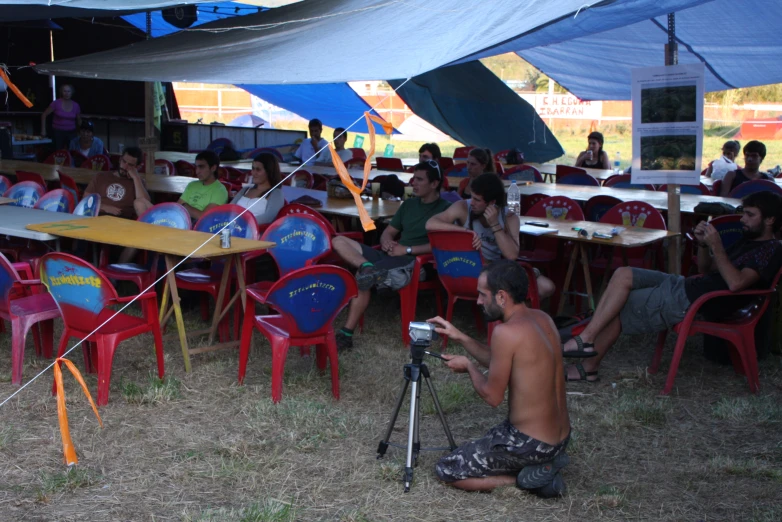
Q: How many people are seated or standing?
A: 15